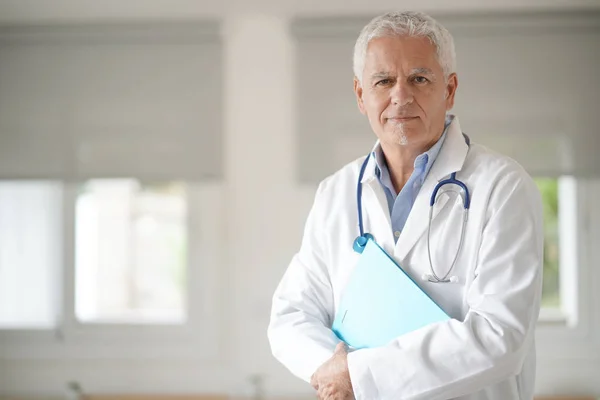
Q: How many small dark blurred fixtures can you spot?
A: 2